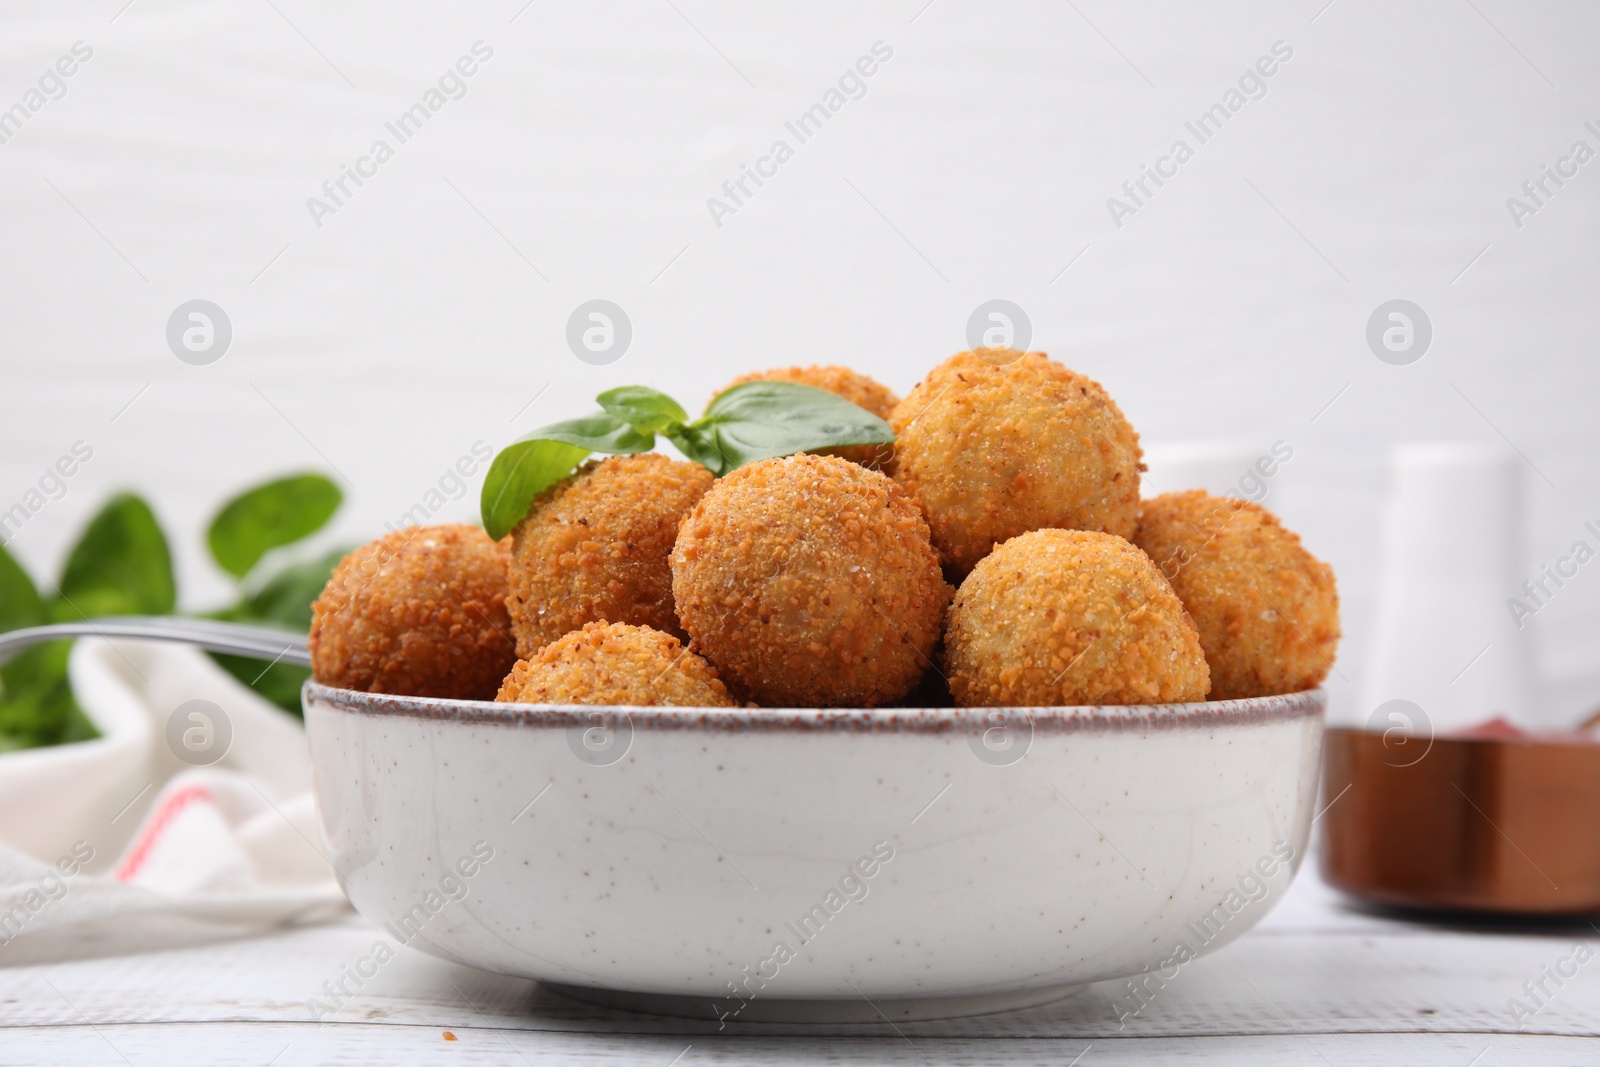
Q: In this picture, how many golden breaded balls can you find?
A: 8